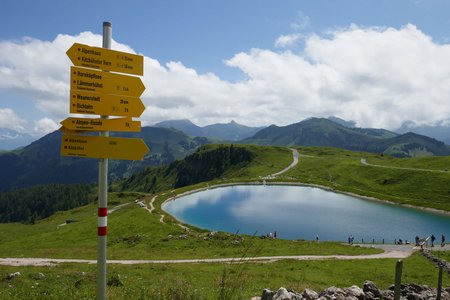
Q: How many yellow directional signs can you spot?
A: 5